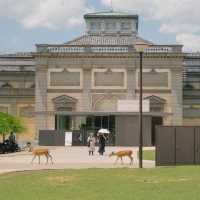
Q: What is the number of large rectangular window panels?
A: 3